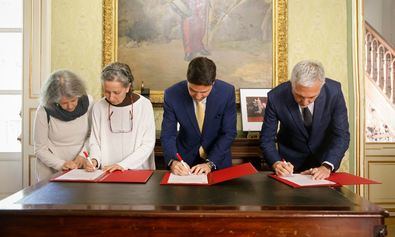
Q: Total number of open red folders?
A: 3